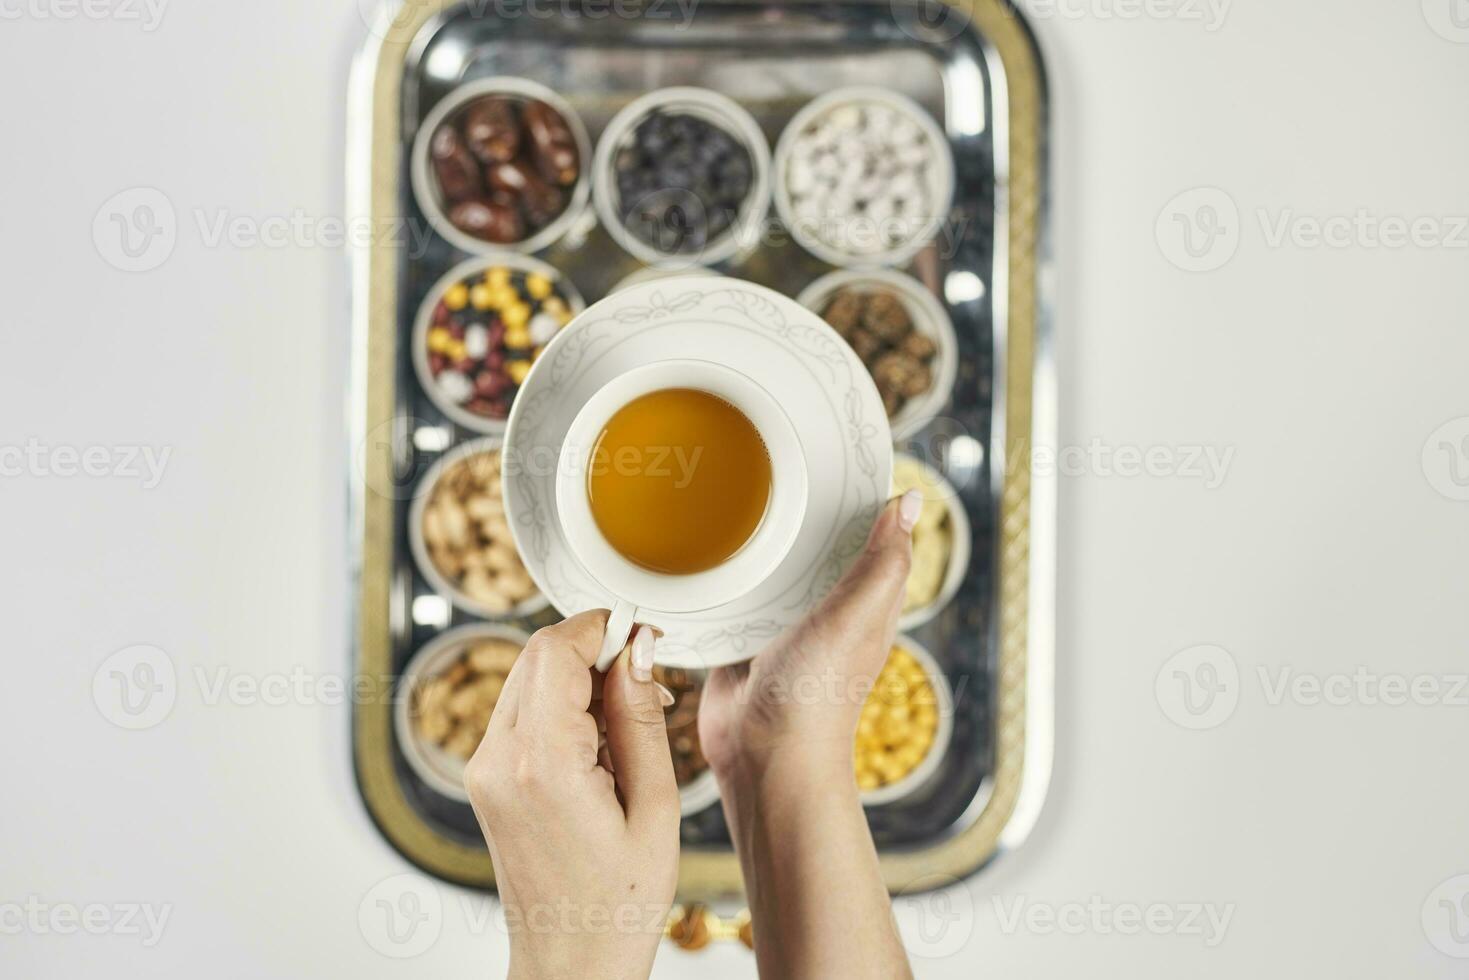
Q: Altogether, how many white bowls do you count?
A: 11